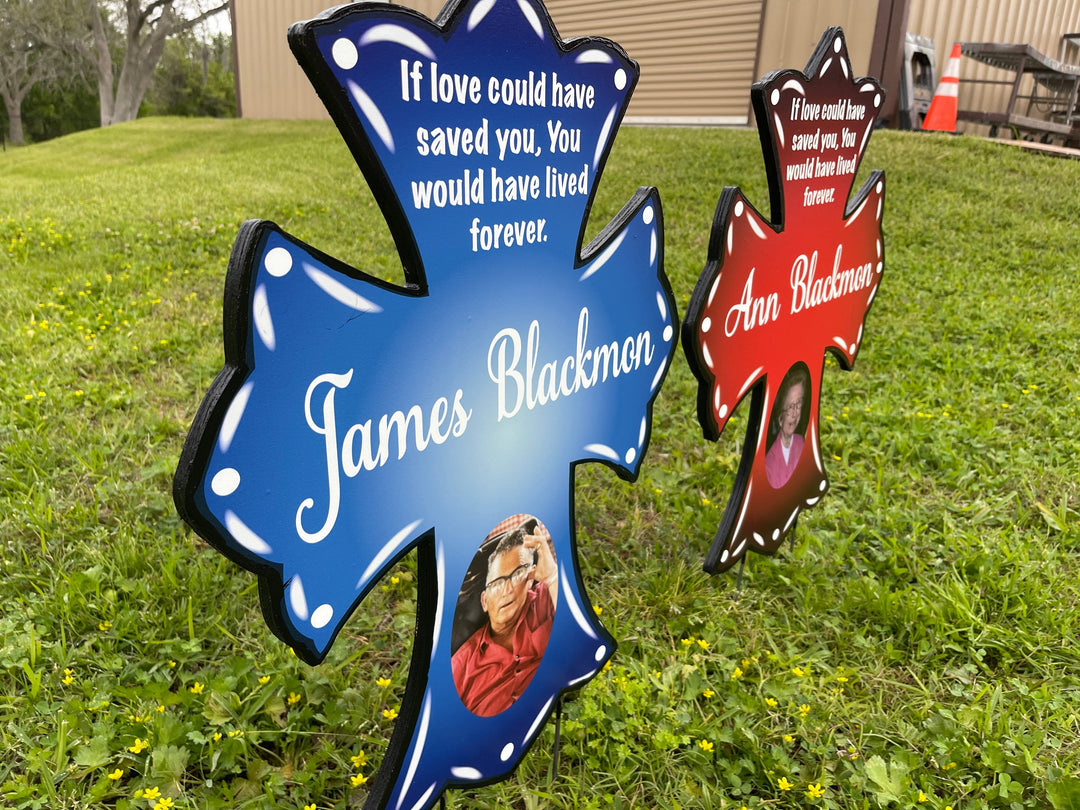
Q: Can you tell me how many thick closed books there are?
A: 0